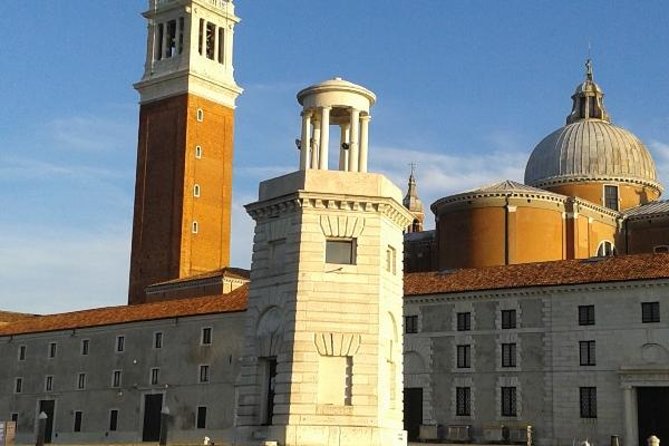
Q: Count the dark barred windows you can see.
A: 11